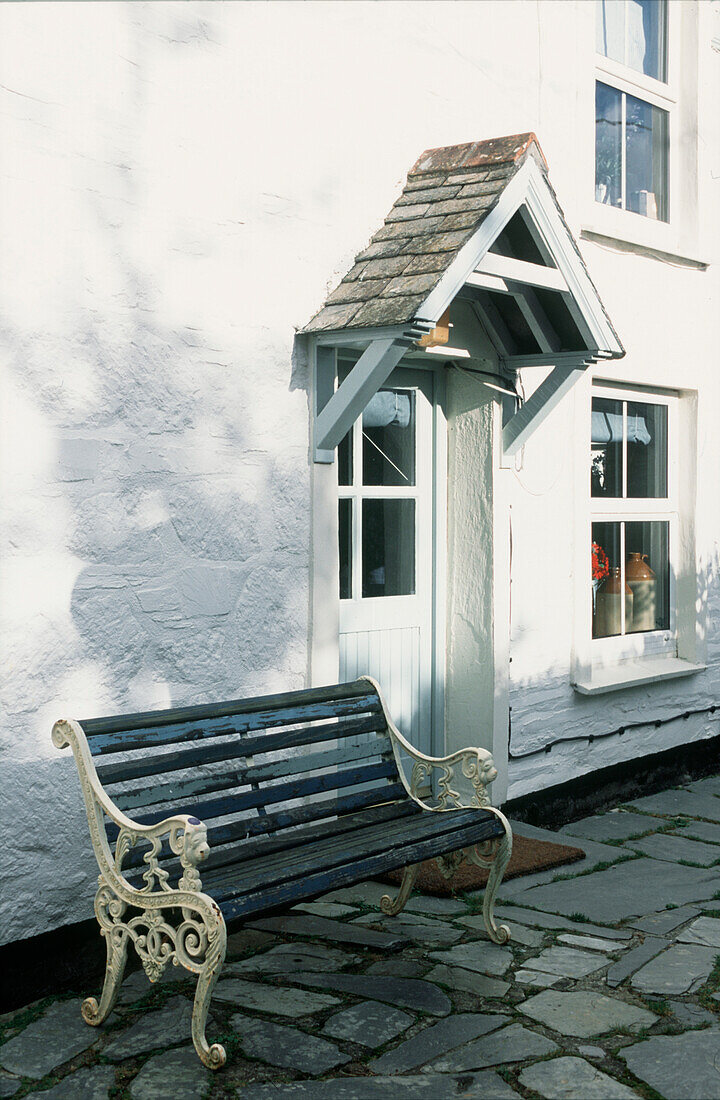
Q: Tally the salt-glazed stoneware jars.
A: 2